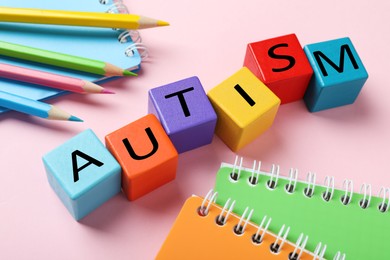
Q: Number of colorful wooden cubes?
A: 6